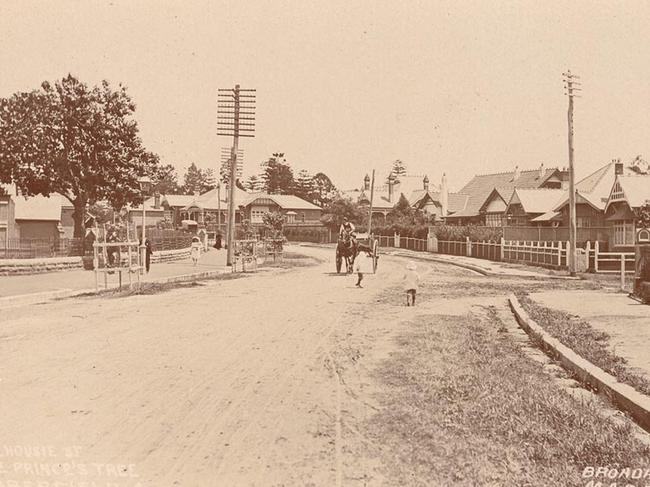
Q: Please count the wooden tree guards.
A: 3